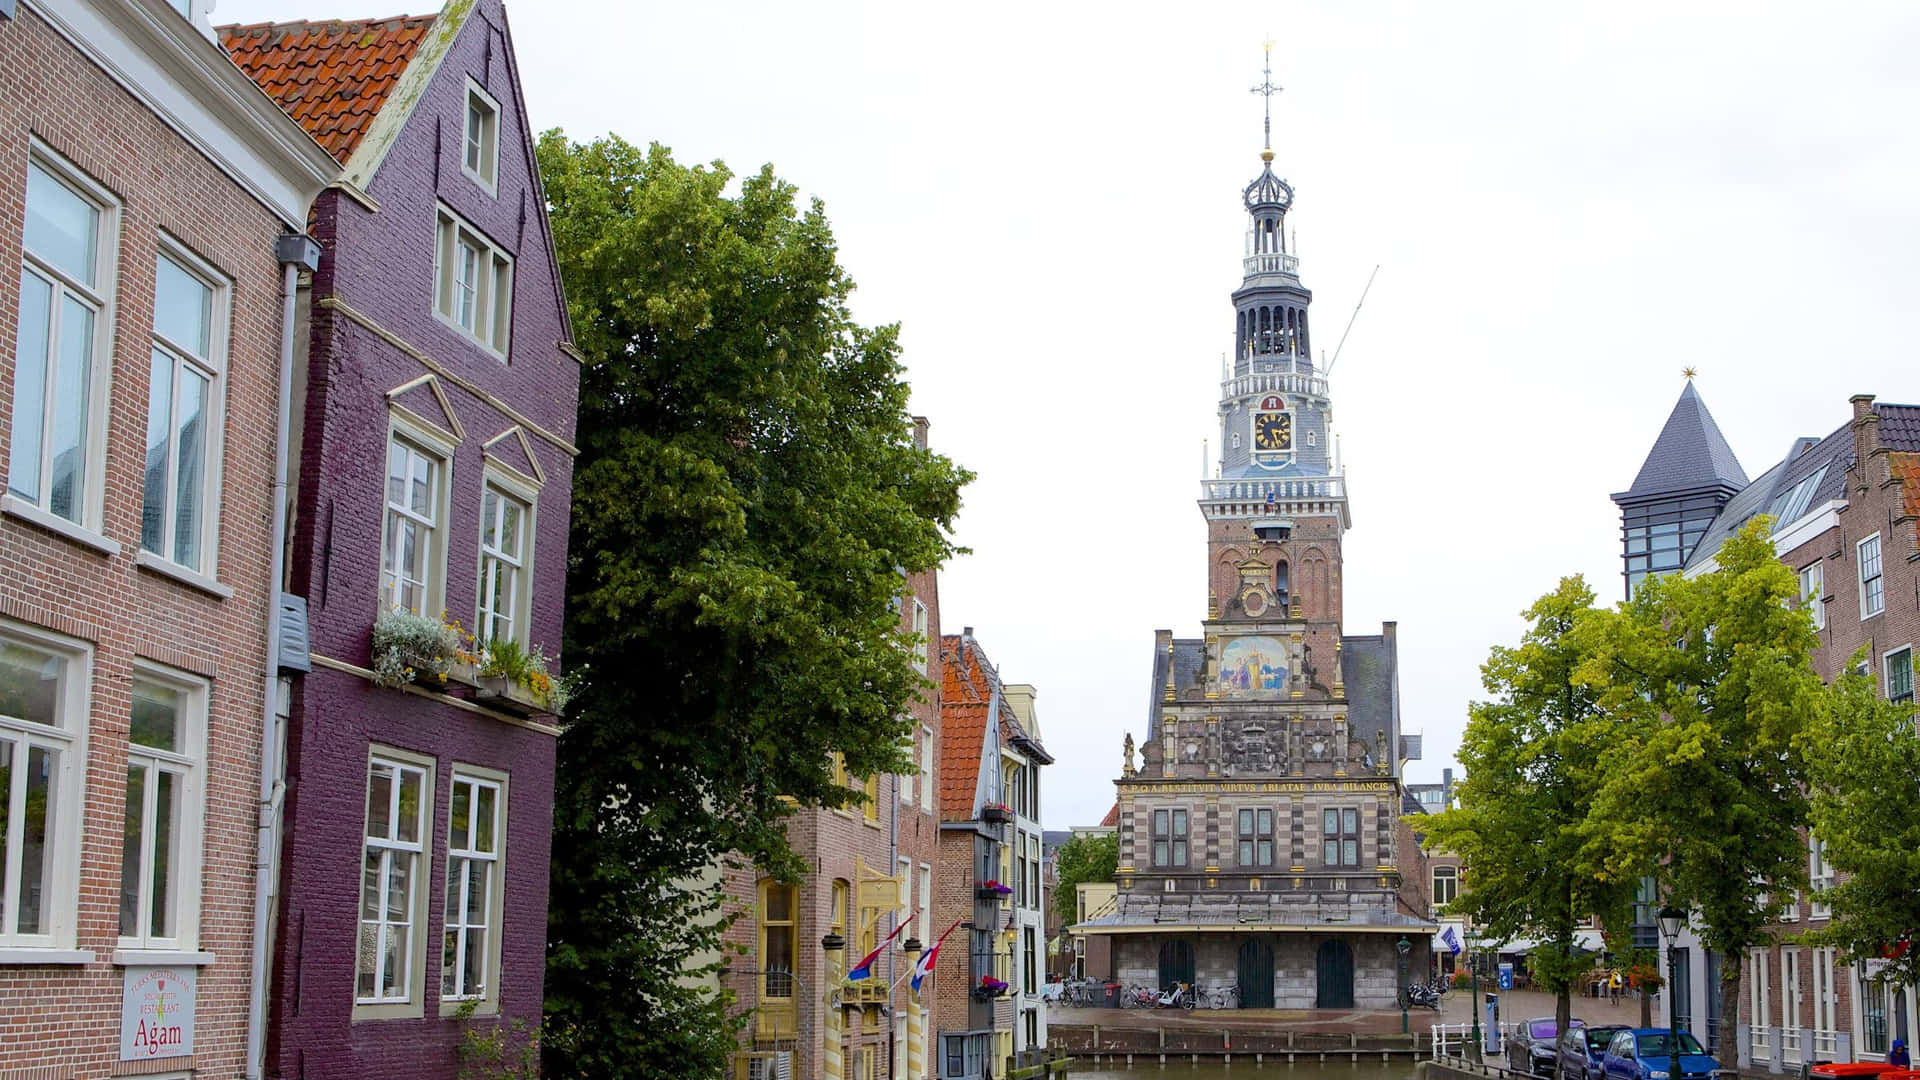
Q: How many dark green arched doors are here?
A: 3